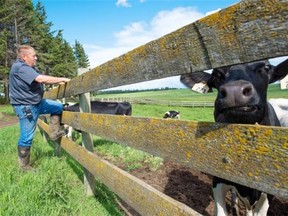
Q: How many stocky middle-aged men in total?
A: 1